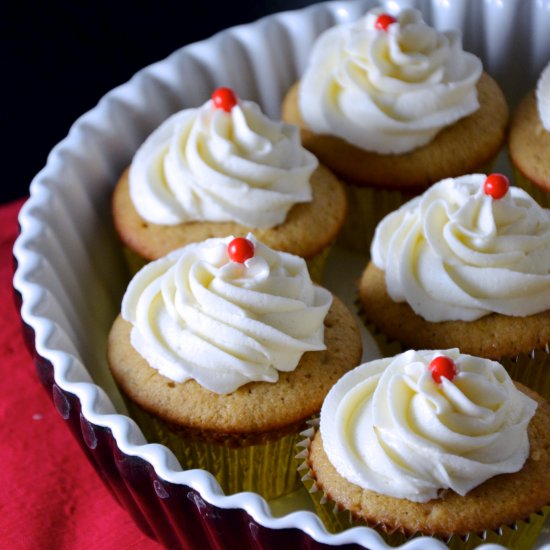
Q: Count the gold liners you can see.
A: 6